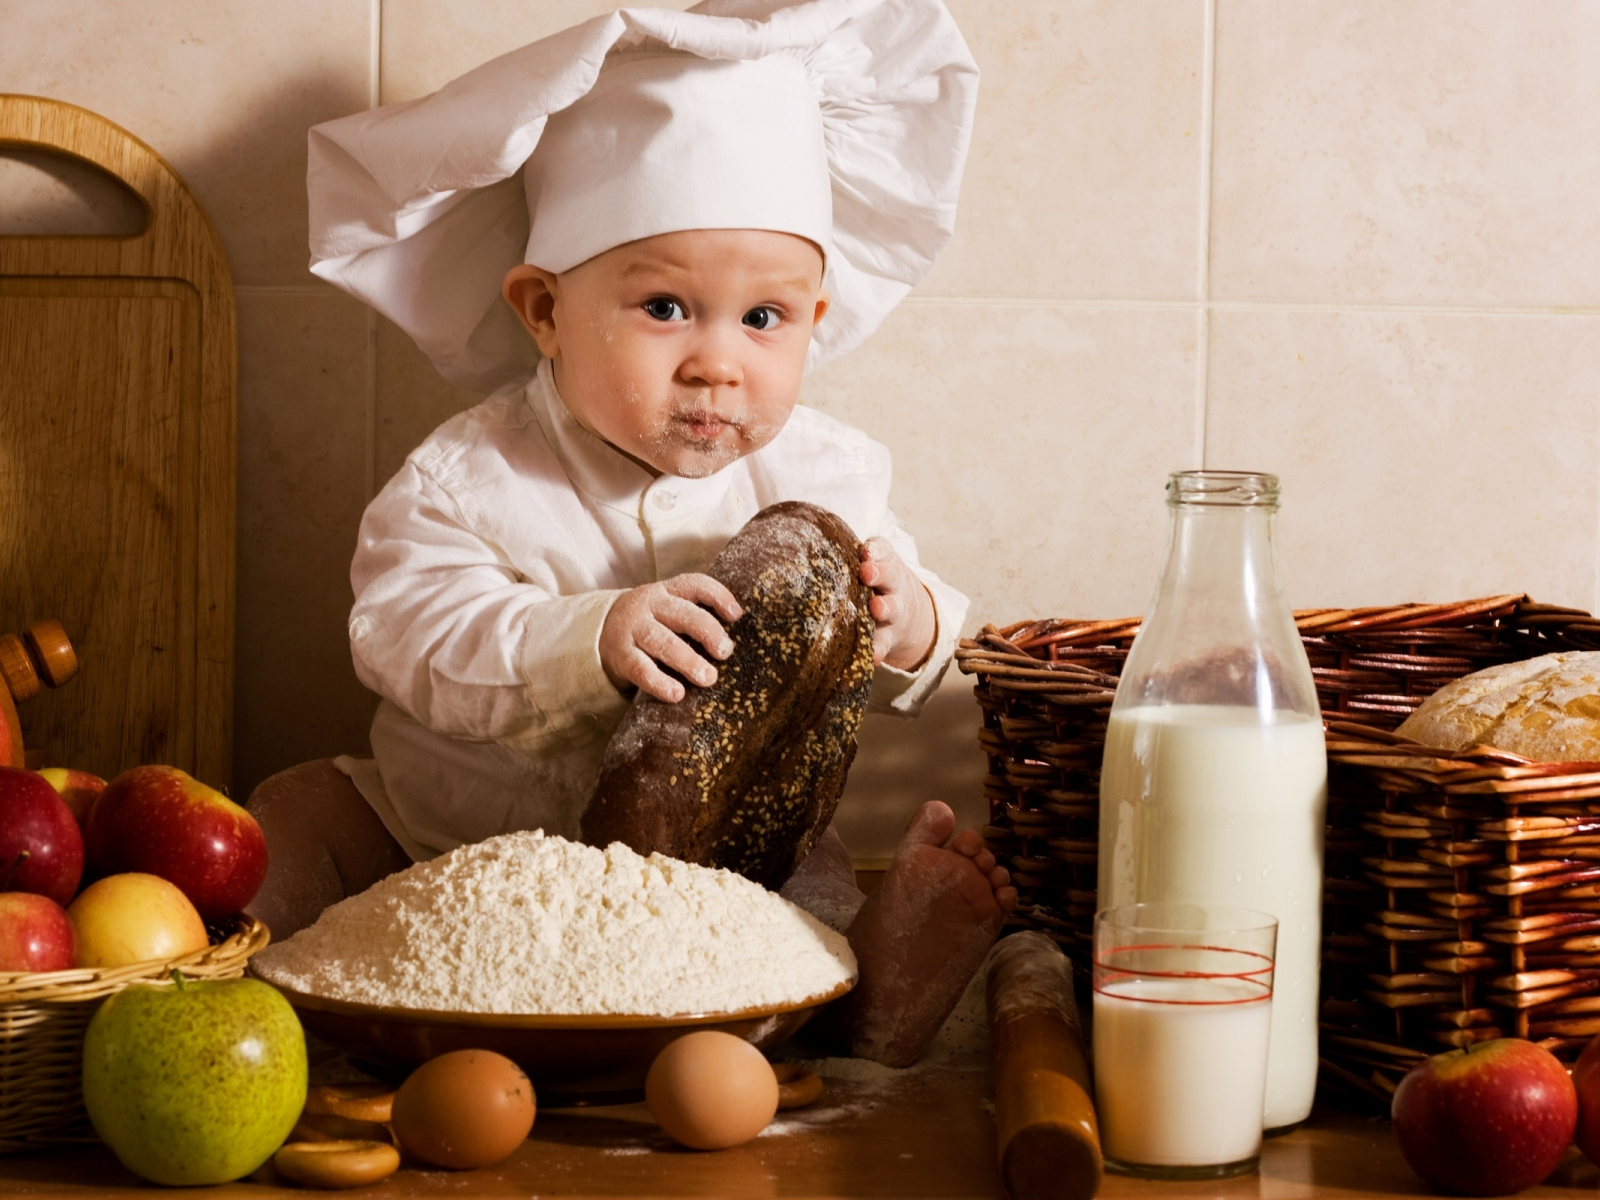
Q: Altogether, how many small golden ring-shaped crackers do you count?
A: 3